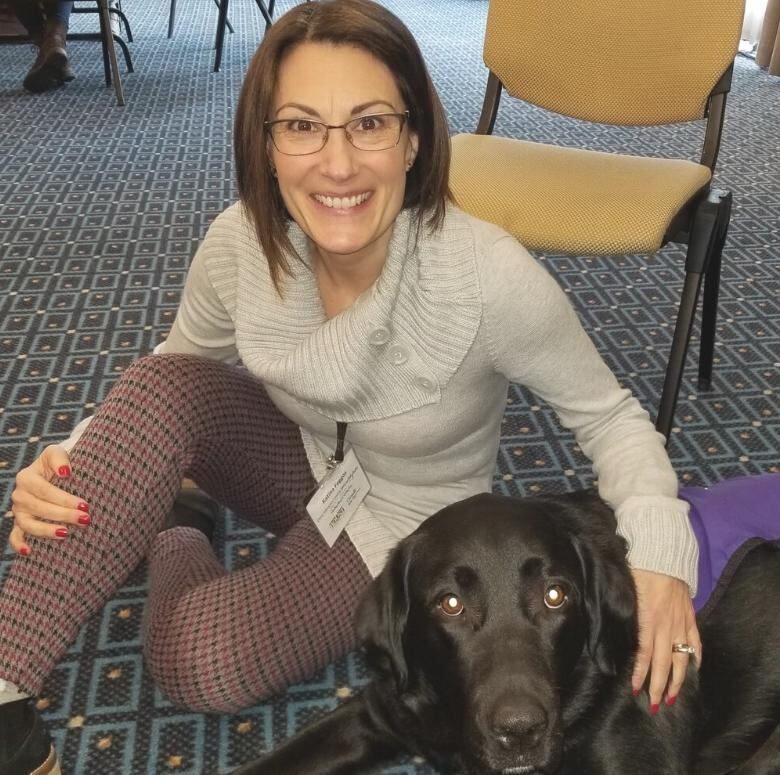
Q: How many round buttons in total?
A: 3